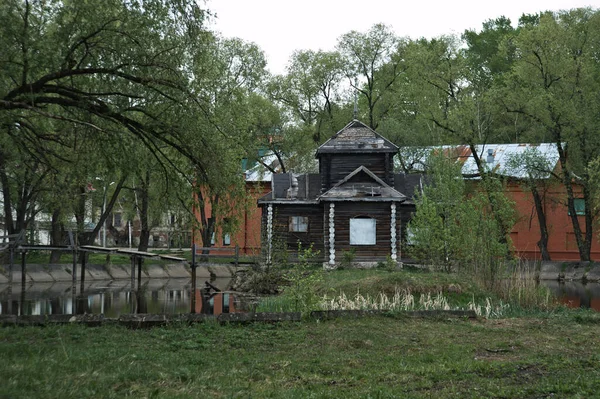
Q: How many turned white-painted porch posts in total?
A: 3